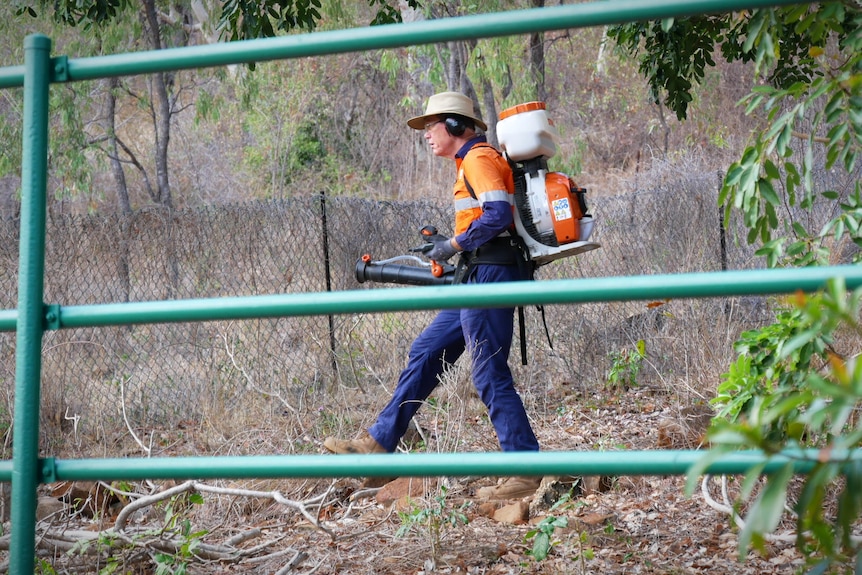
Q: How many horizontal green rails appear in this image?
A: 3